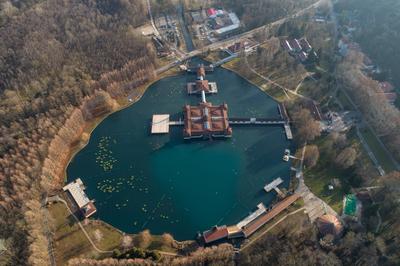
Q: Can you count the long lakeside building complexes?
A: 1